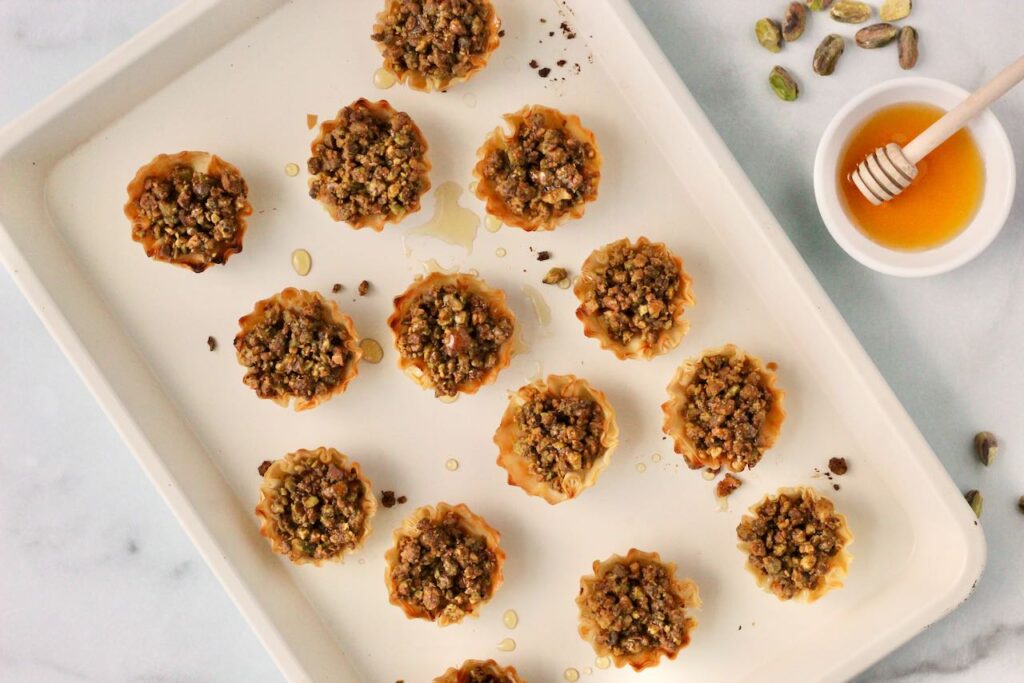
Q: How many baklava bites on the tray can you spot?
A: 14